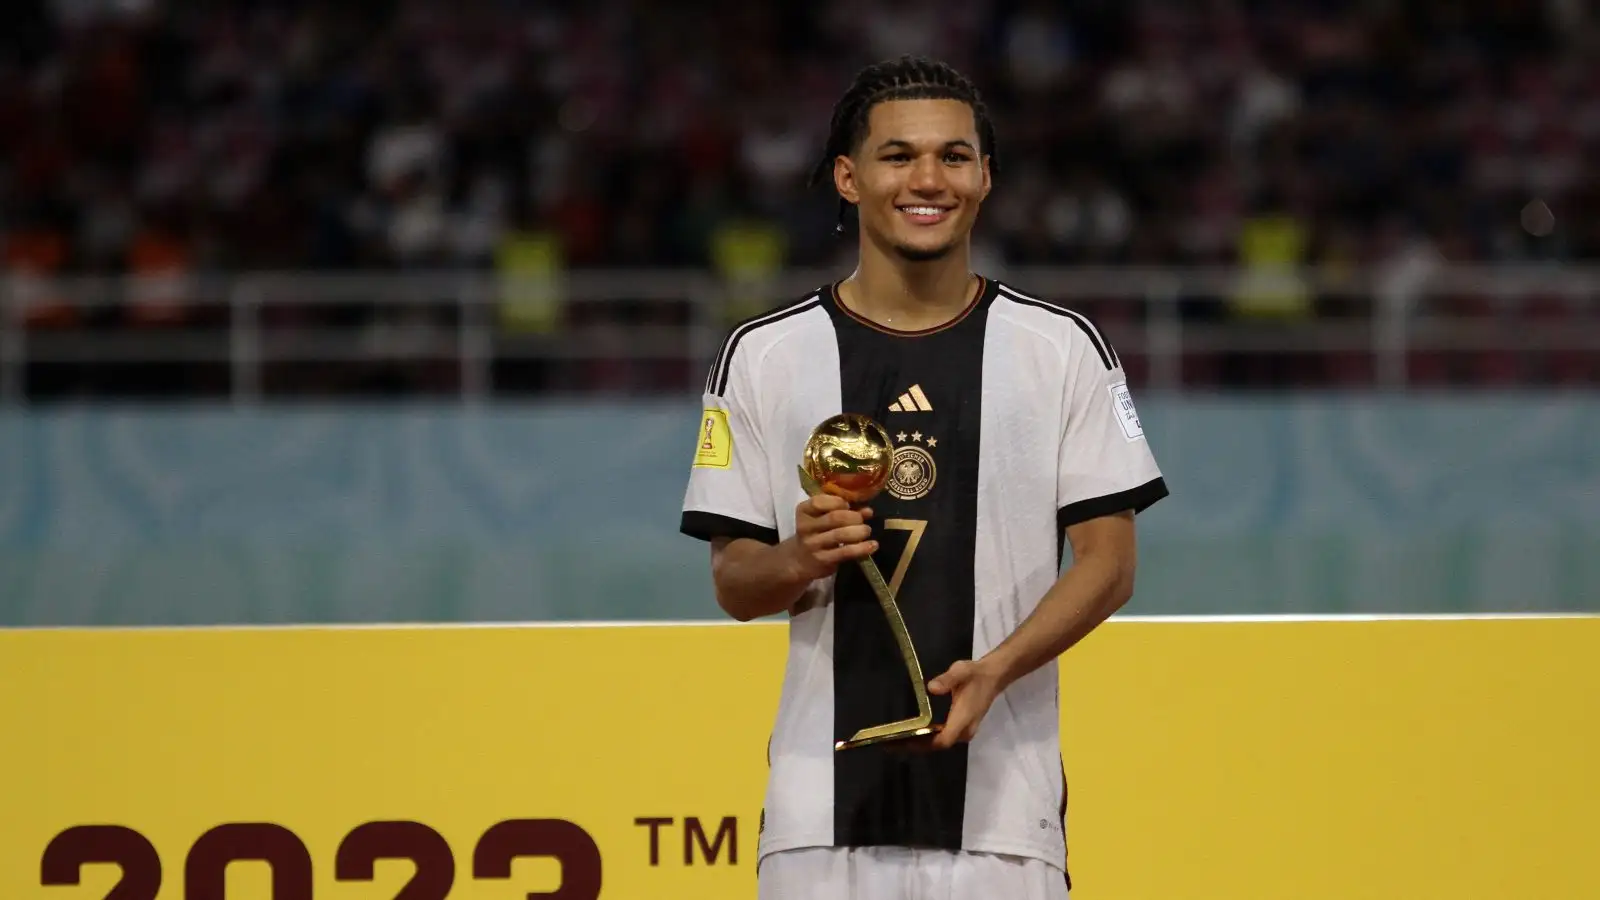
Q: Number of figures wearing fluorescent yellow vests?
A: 3